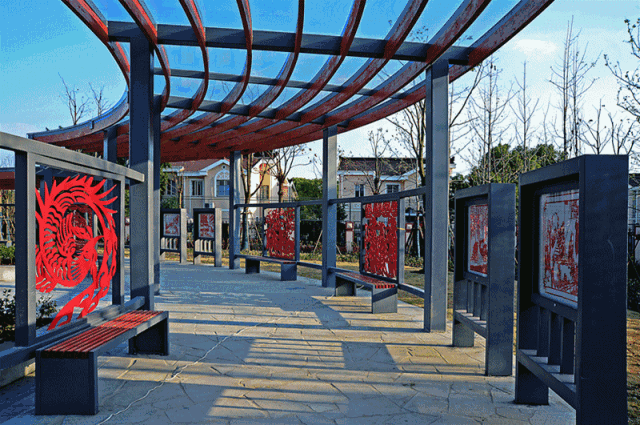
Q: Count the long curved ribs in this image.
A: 9